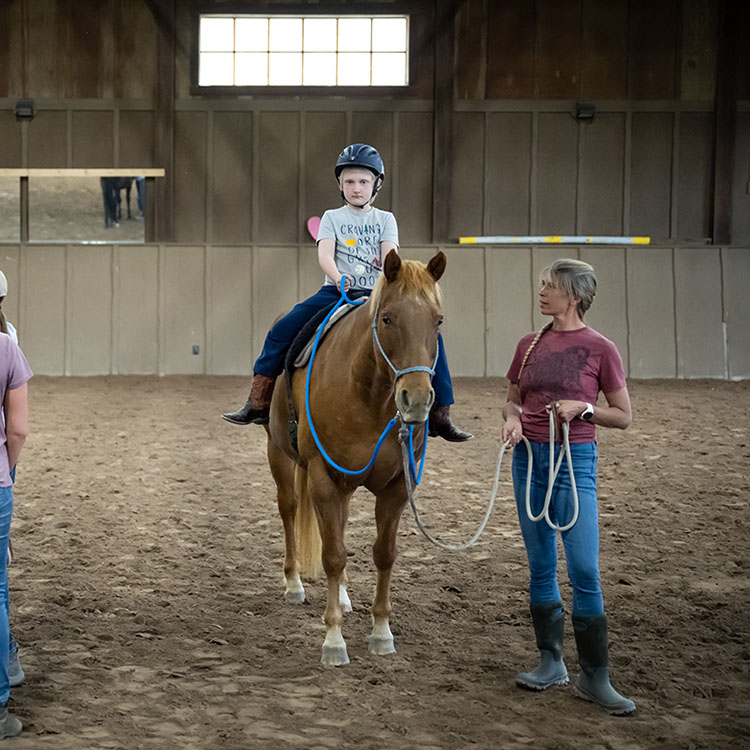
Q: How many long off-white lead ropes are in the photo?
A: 1